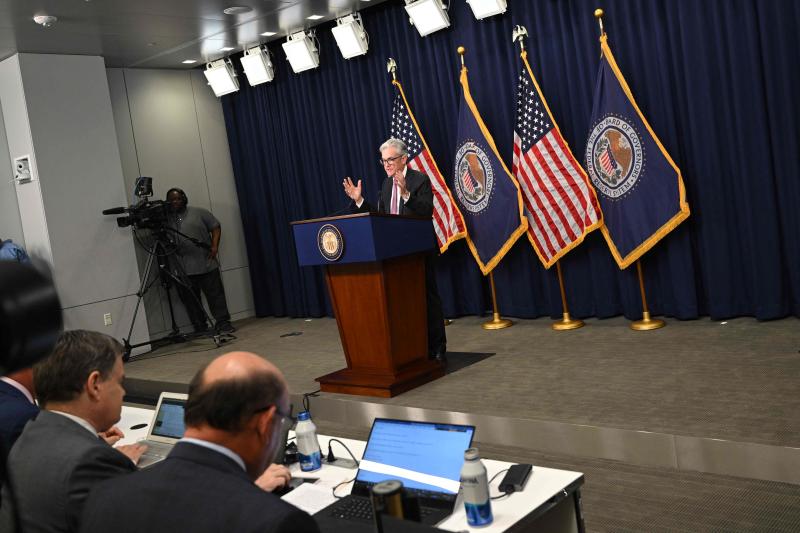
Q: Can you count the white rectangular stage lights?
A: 6